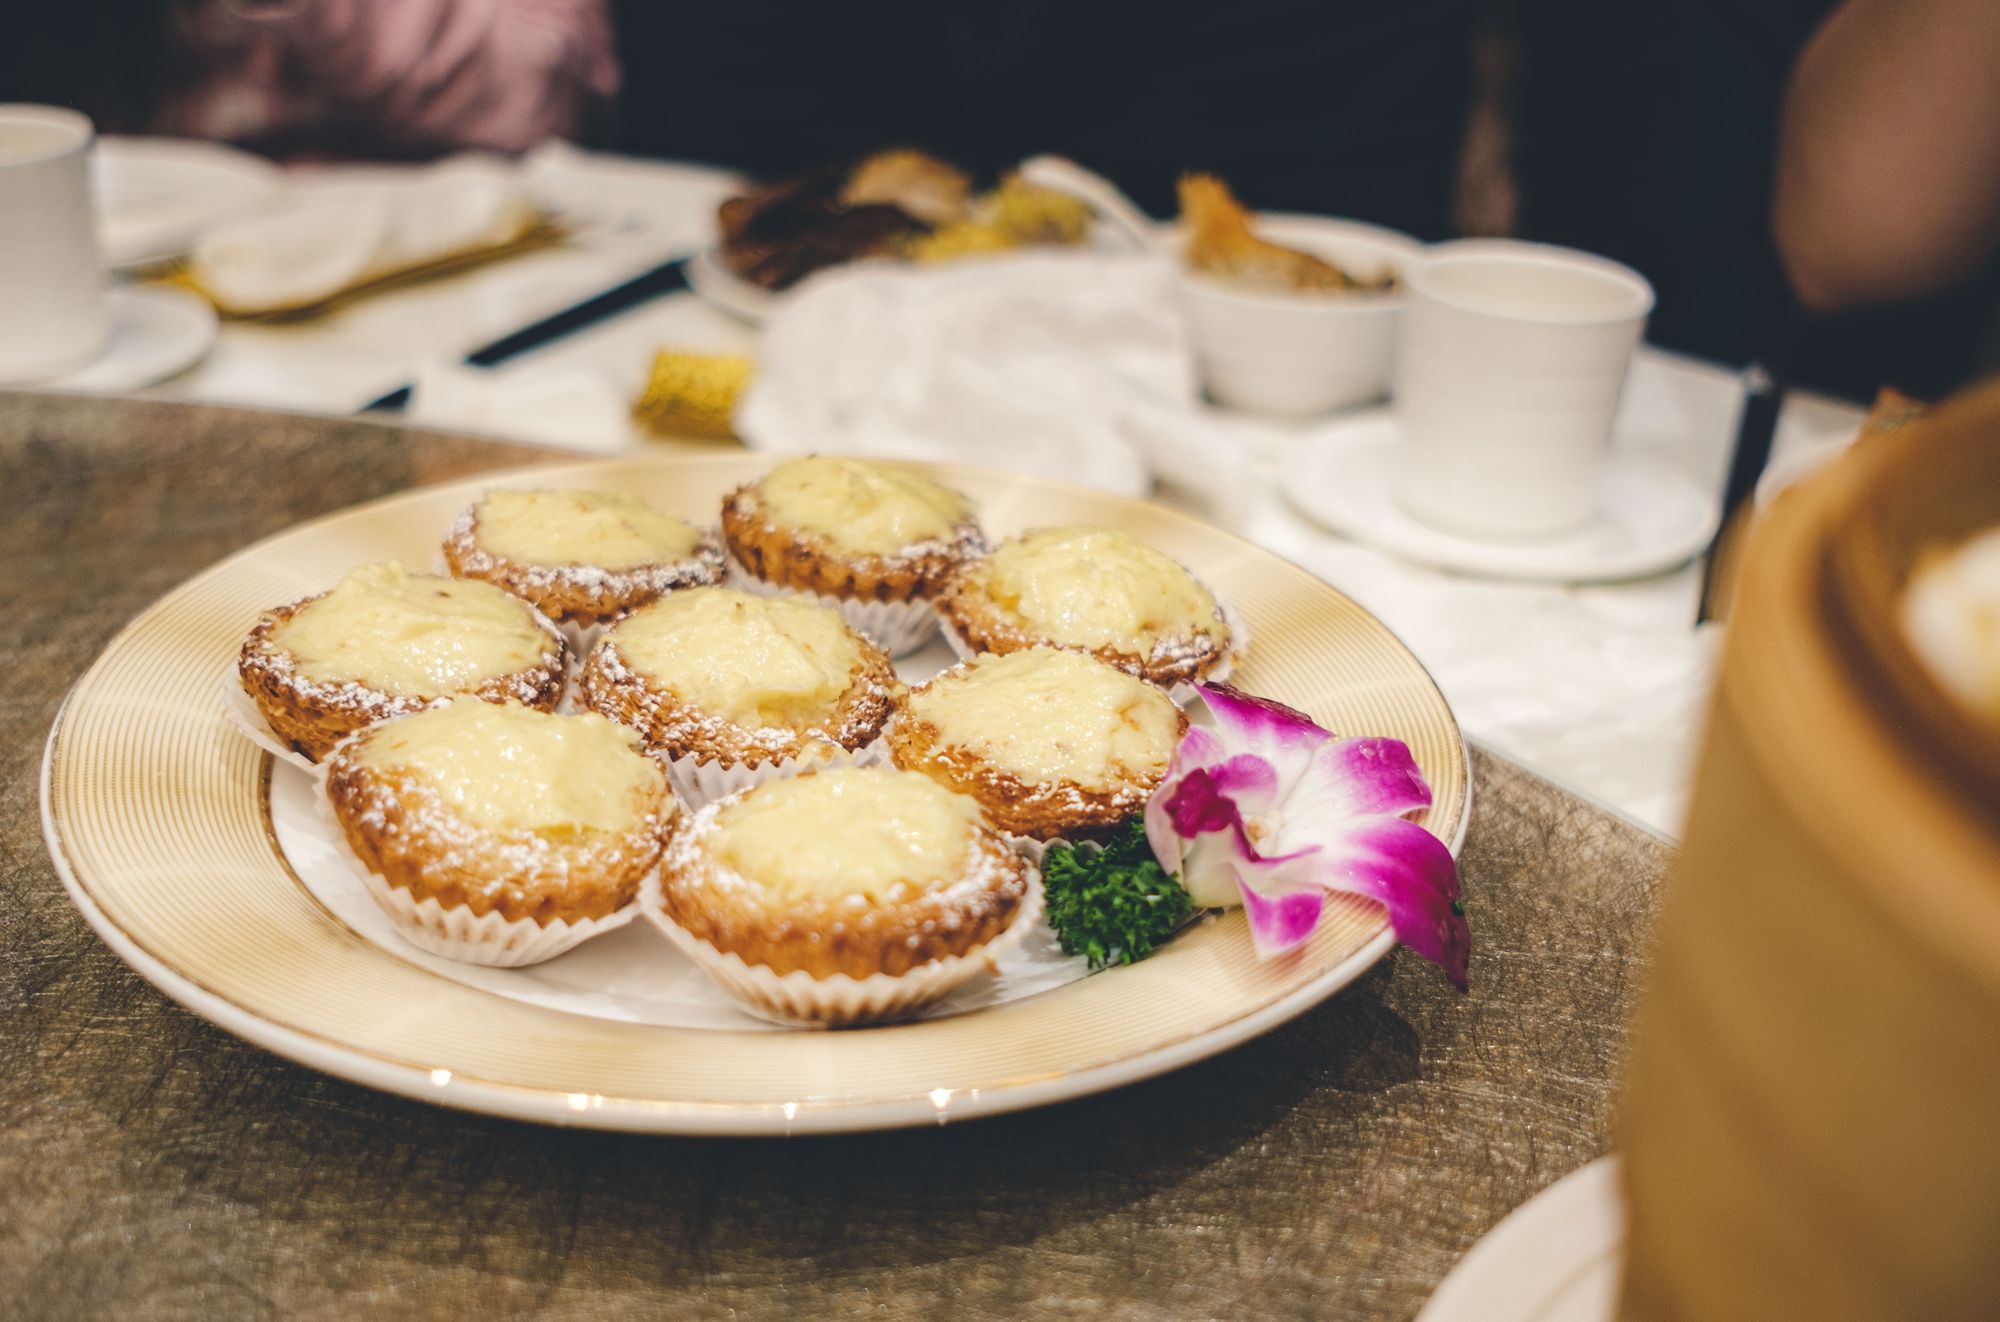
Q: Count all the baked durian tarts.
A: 8